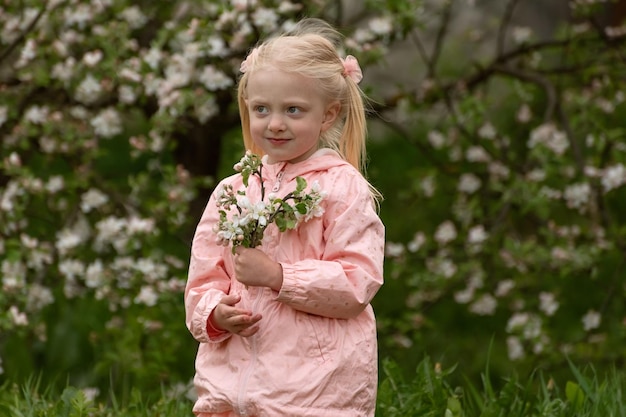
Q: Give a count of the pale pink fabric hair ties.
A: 2